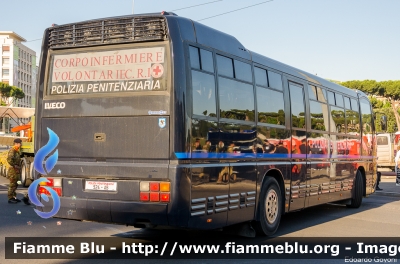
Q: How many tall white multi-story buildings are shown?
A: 1